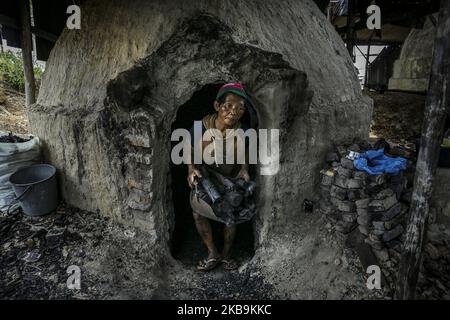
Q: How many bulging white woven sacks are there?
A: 1